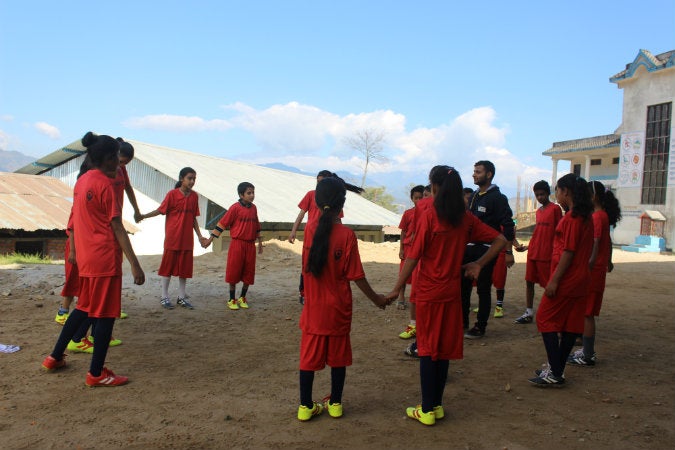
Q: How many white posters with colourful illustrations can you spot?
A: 1